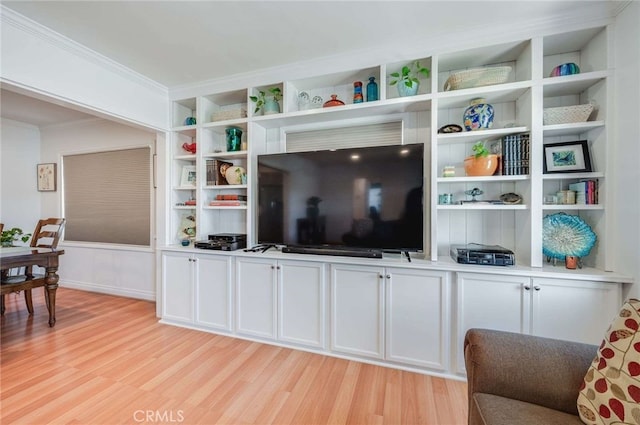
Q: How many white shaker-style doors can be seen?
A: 8